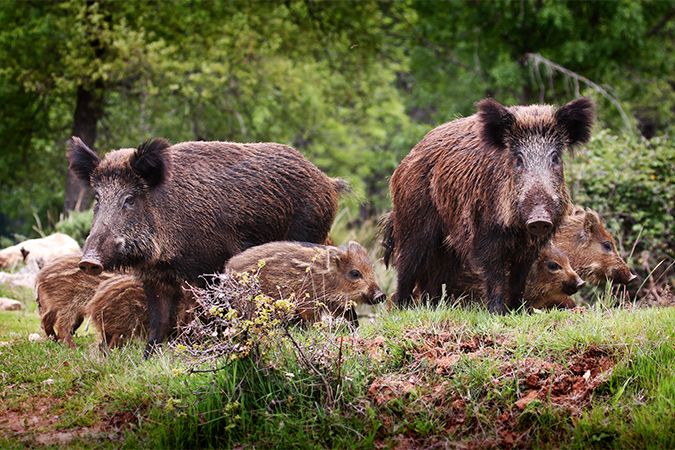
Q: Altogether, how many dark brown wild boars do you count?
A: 2